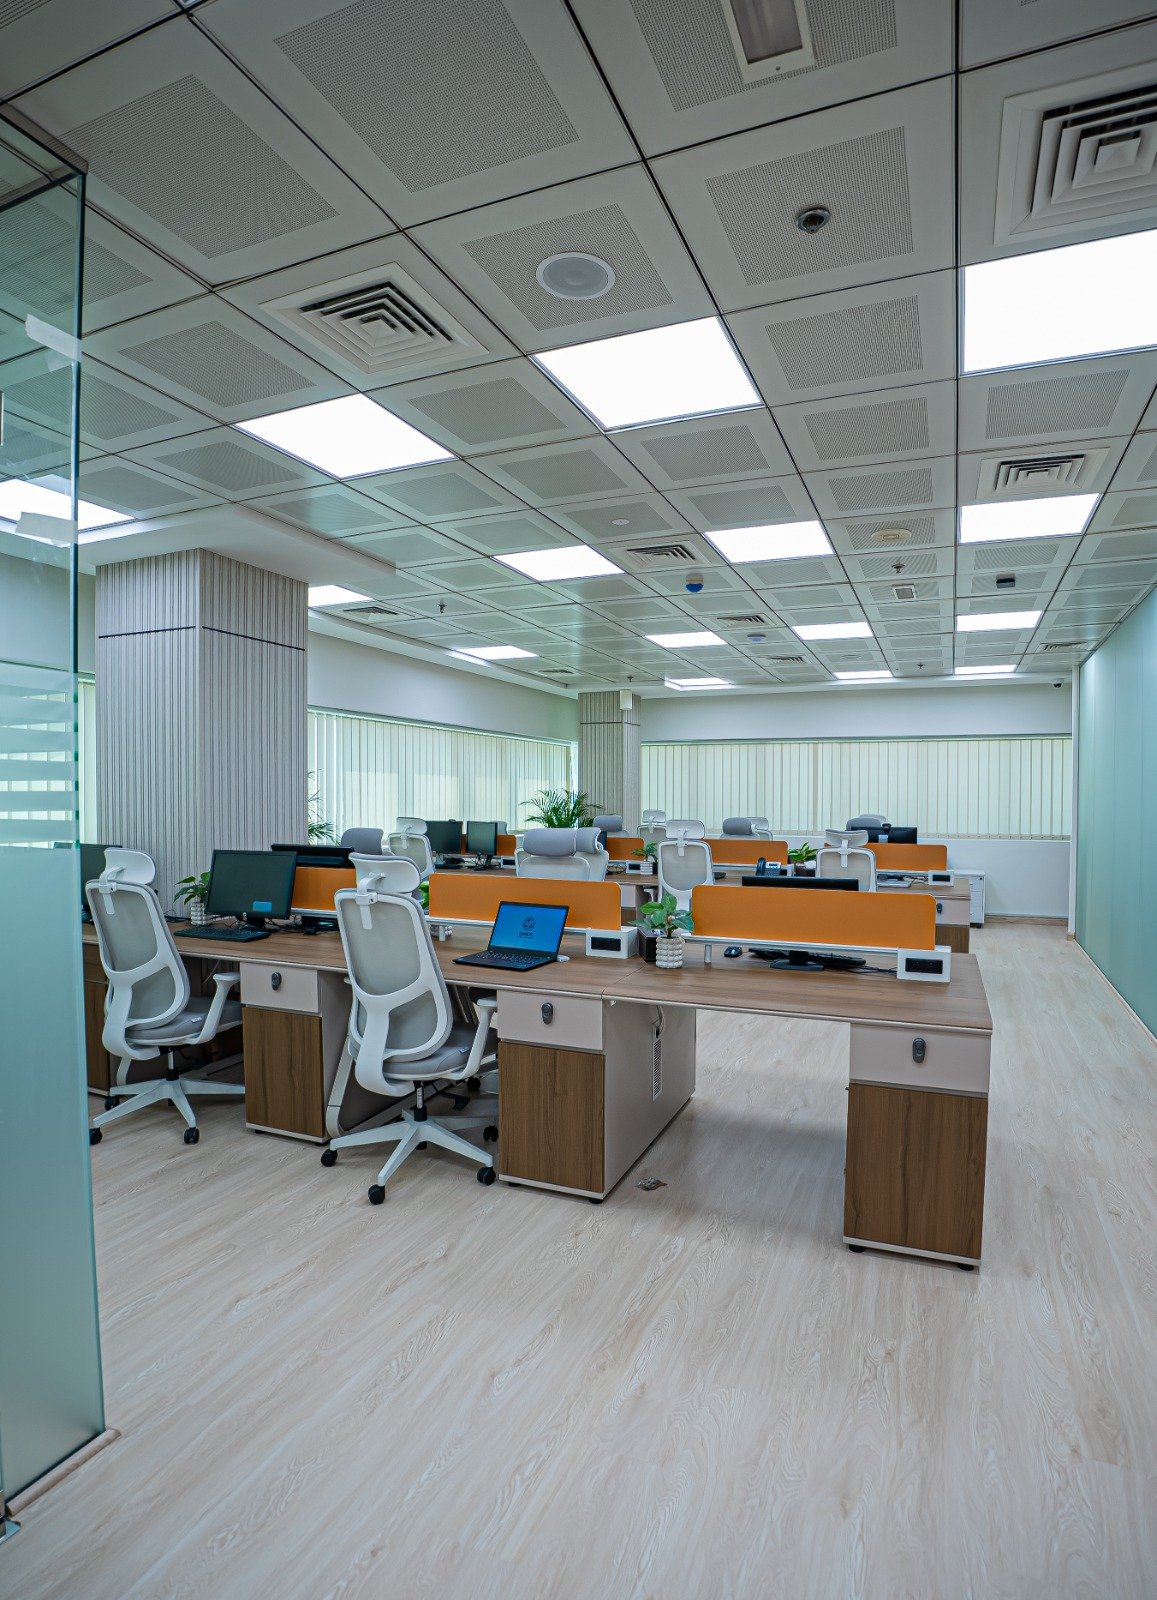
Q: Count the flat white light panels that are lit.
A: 15